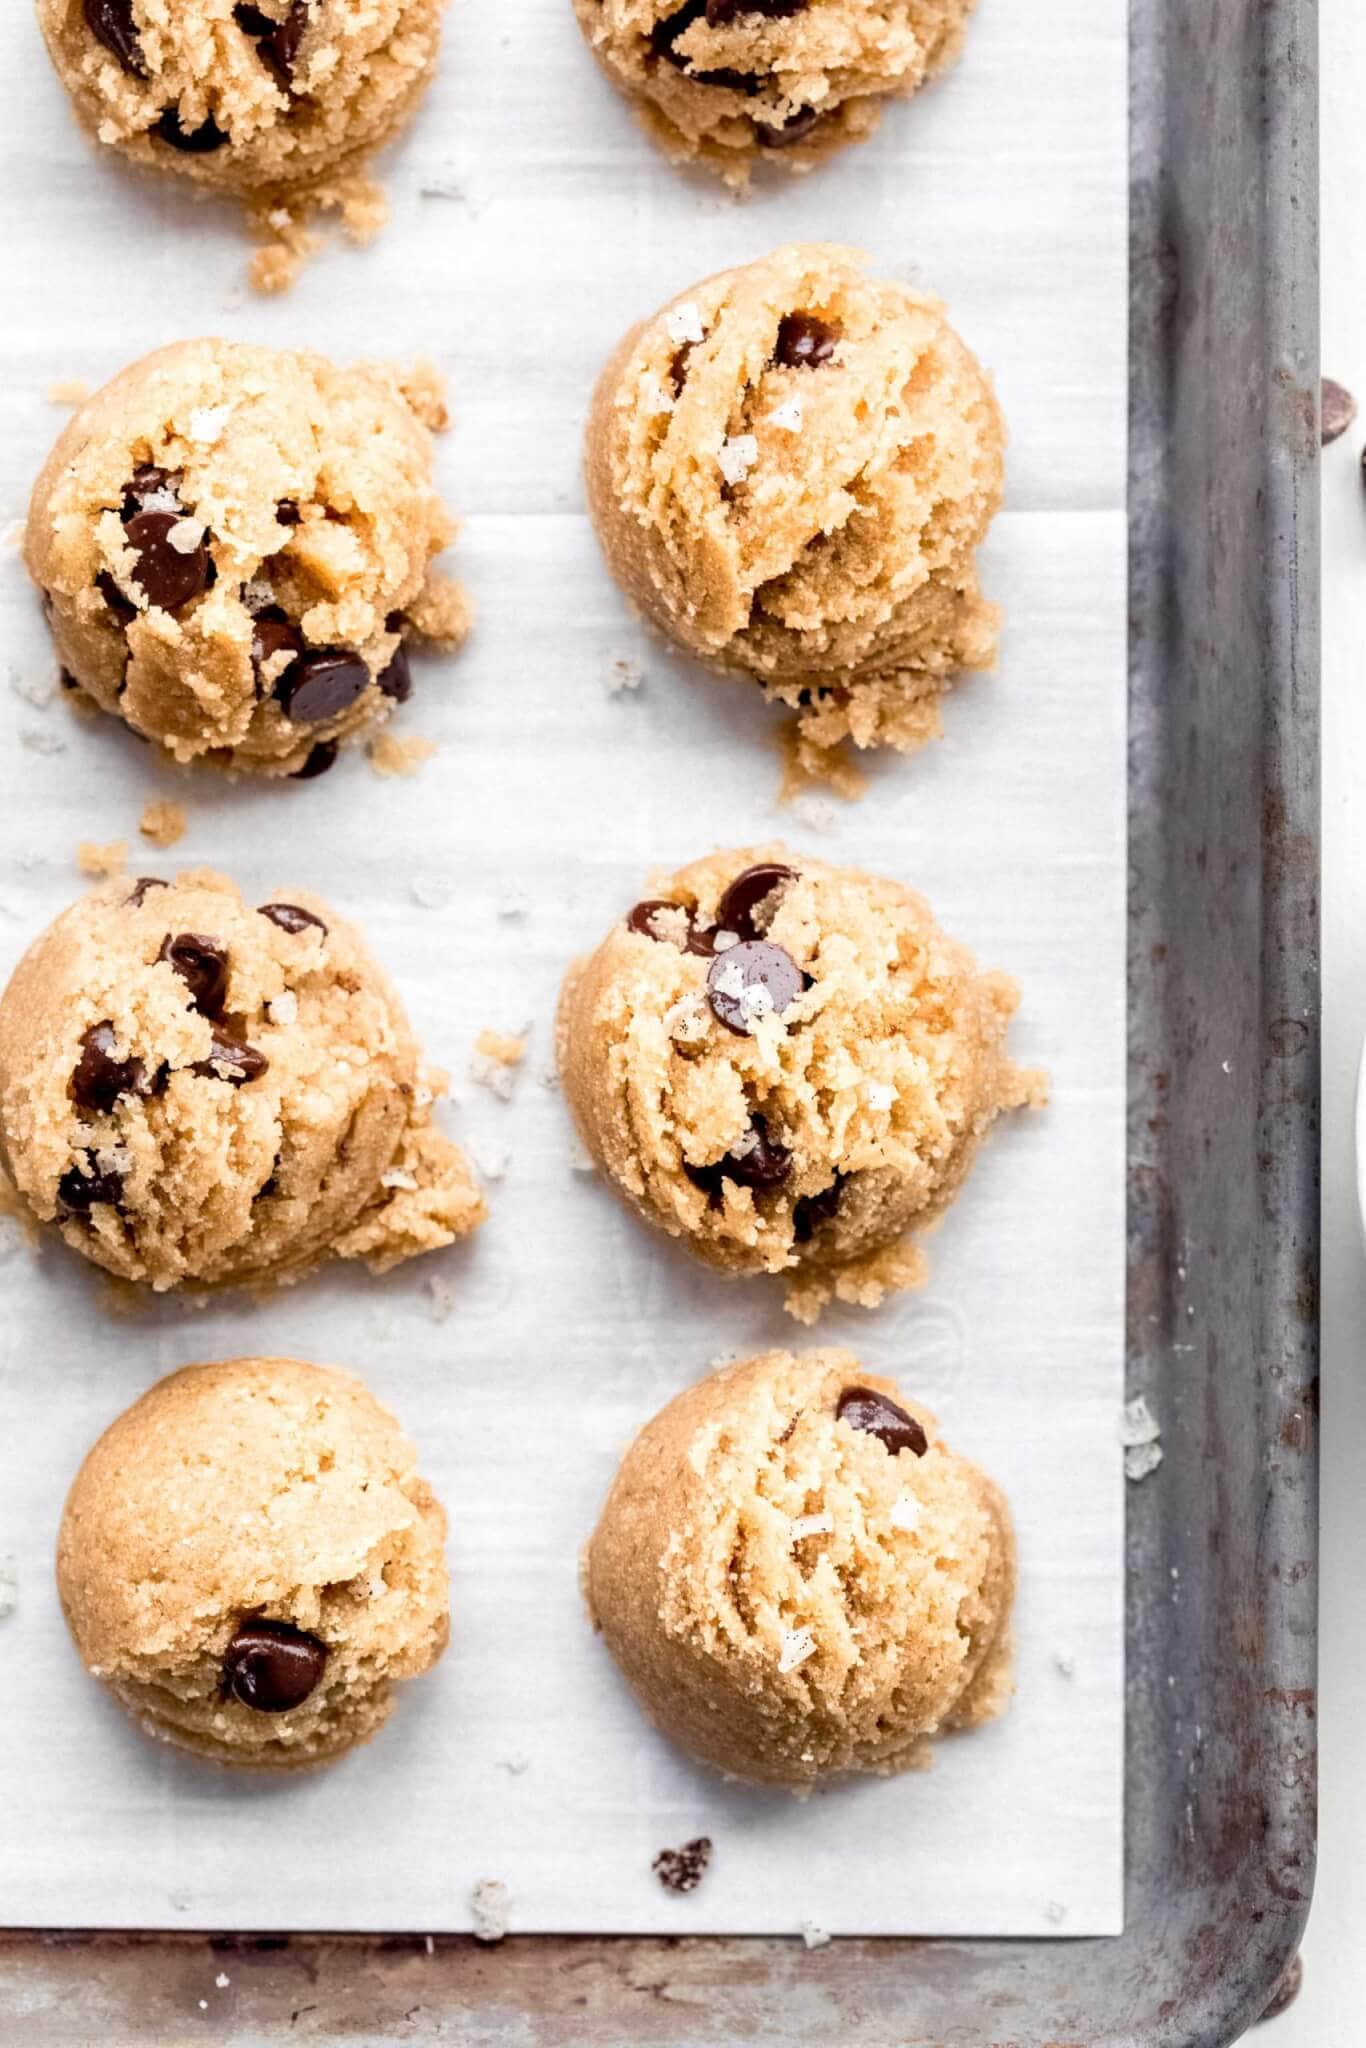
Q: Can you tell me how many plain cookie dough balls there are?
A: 0